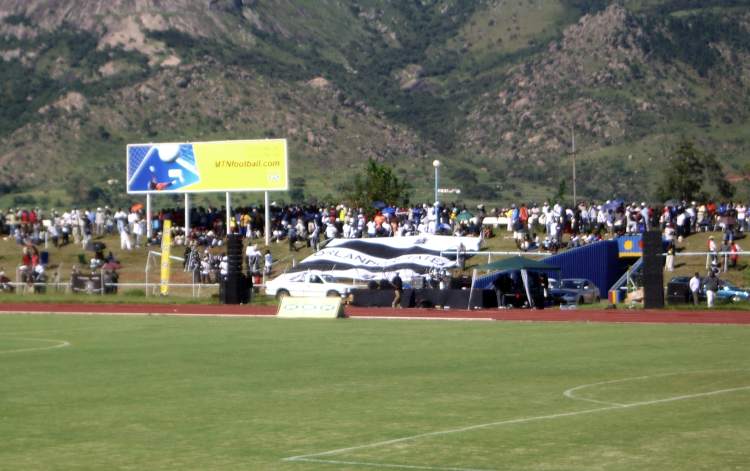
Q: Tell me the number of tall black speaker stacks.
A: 2